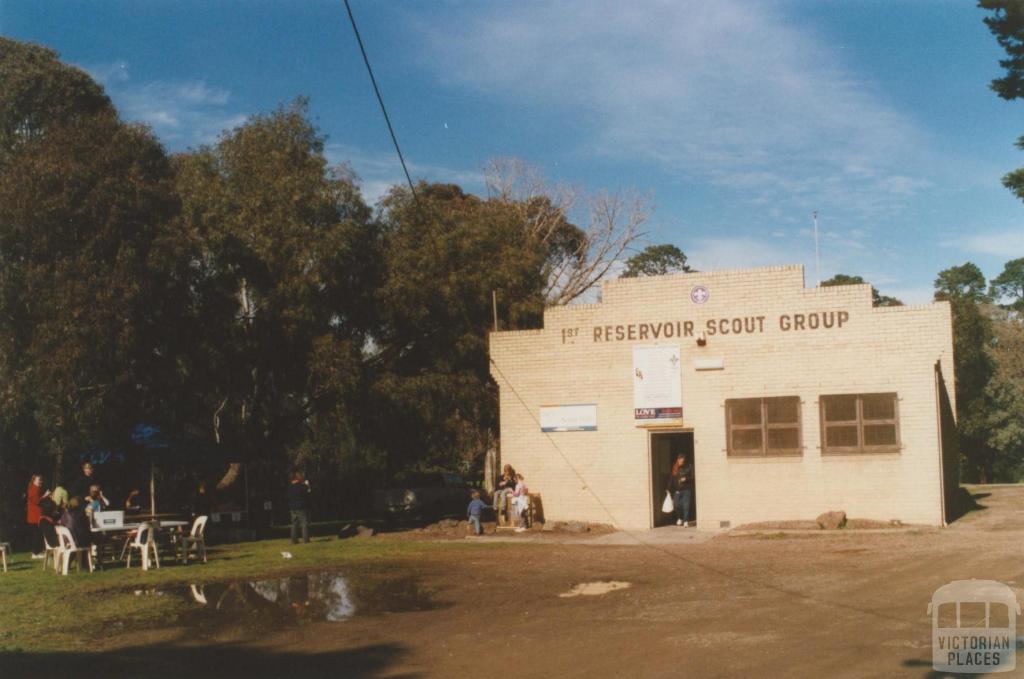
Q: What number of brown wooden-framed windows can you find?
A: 2